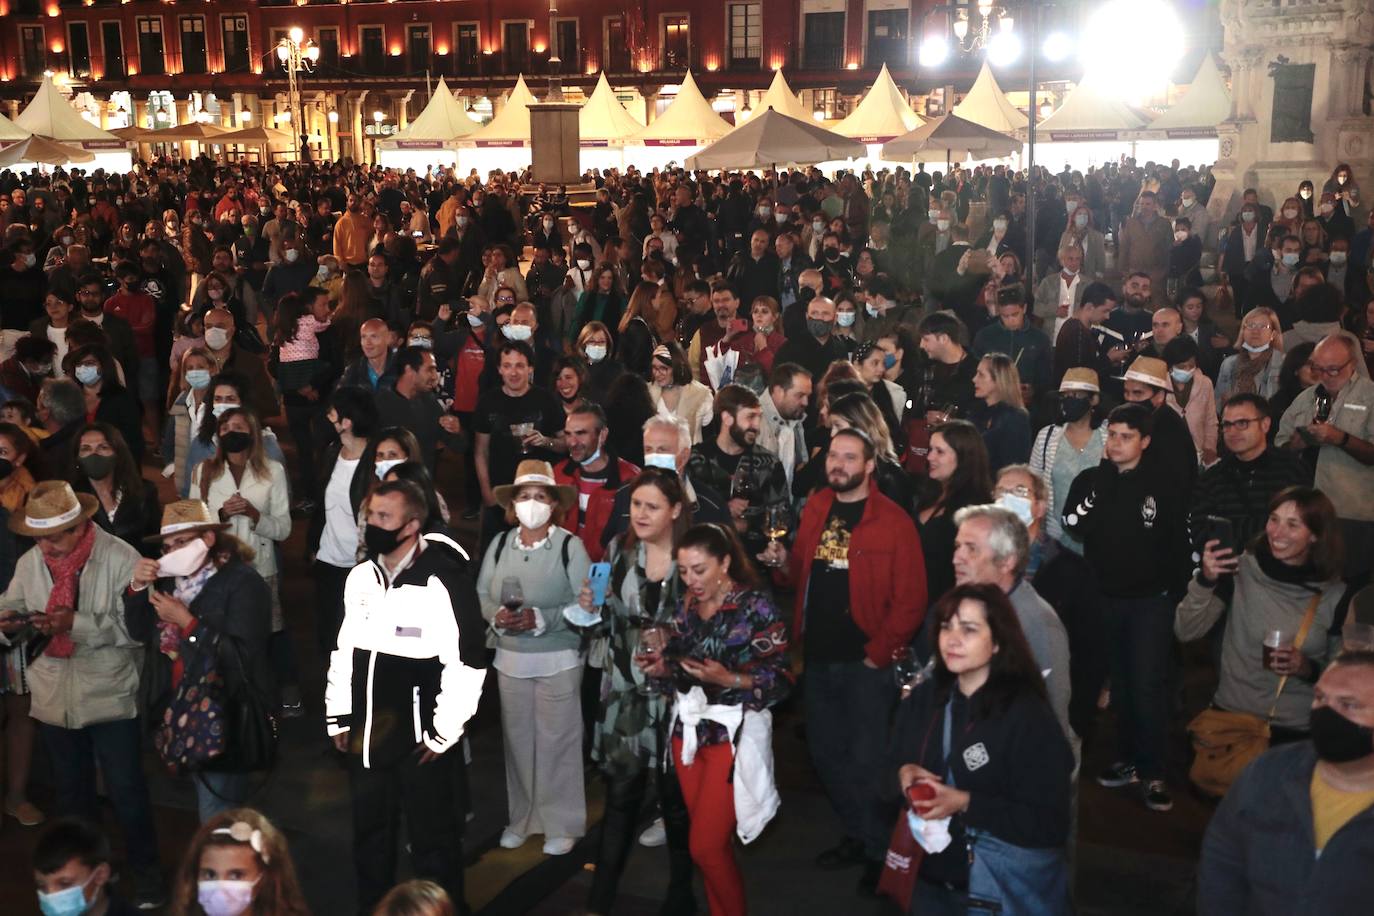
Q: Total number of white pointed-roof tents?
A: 11